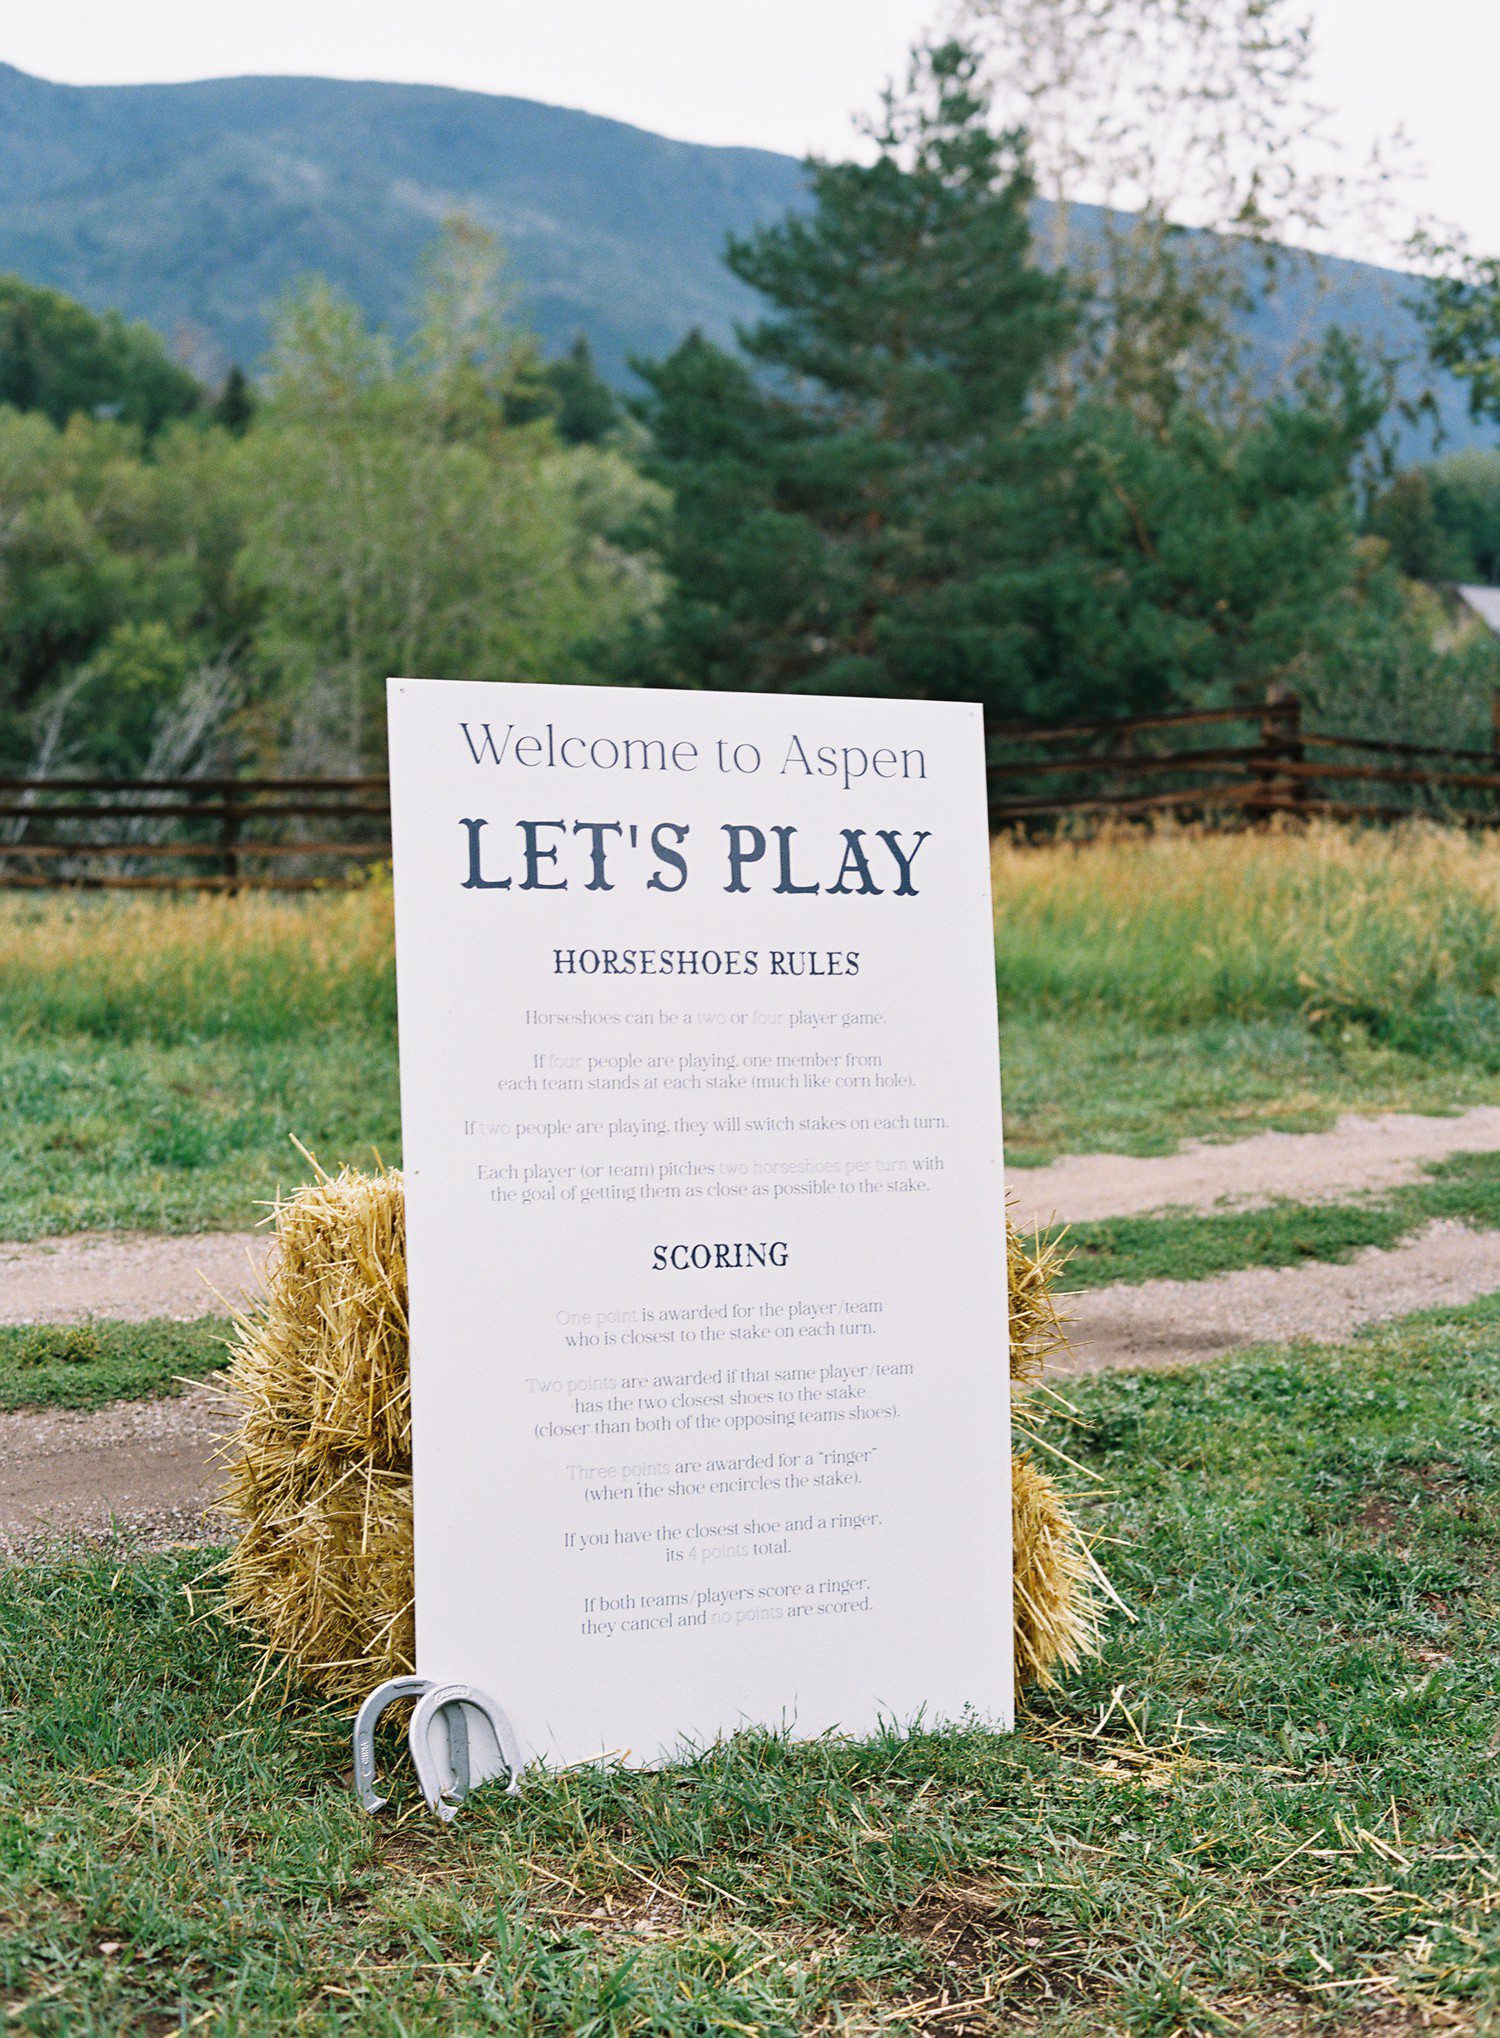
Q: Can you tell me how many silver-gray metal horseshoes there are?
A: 2